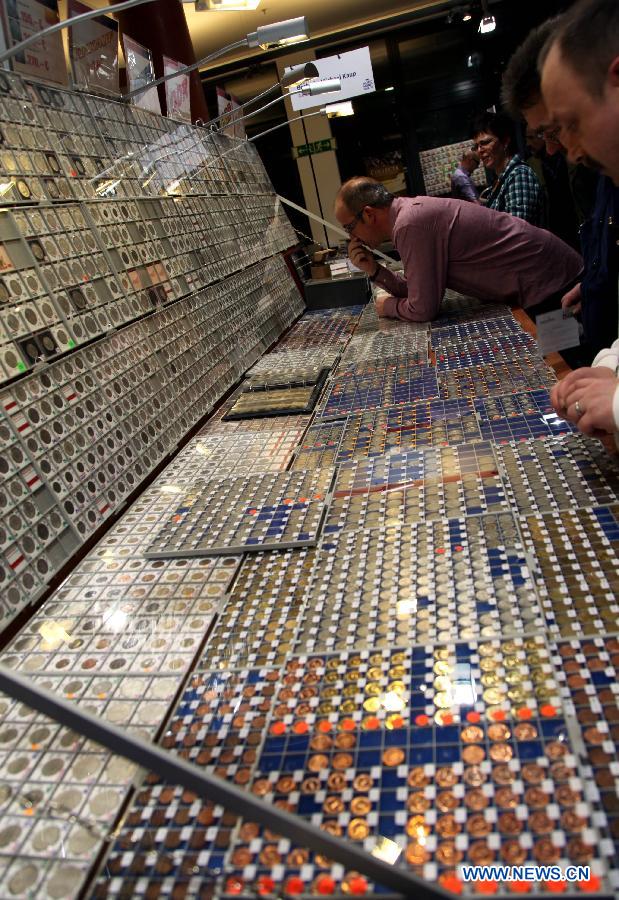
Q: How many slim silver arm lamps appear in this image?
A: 5